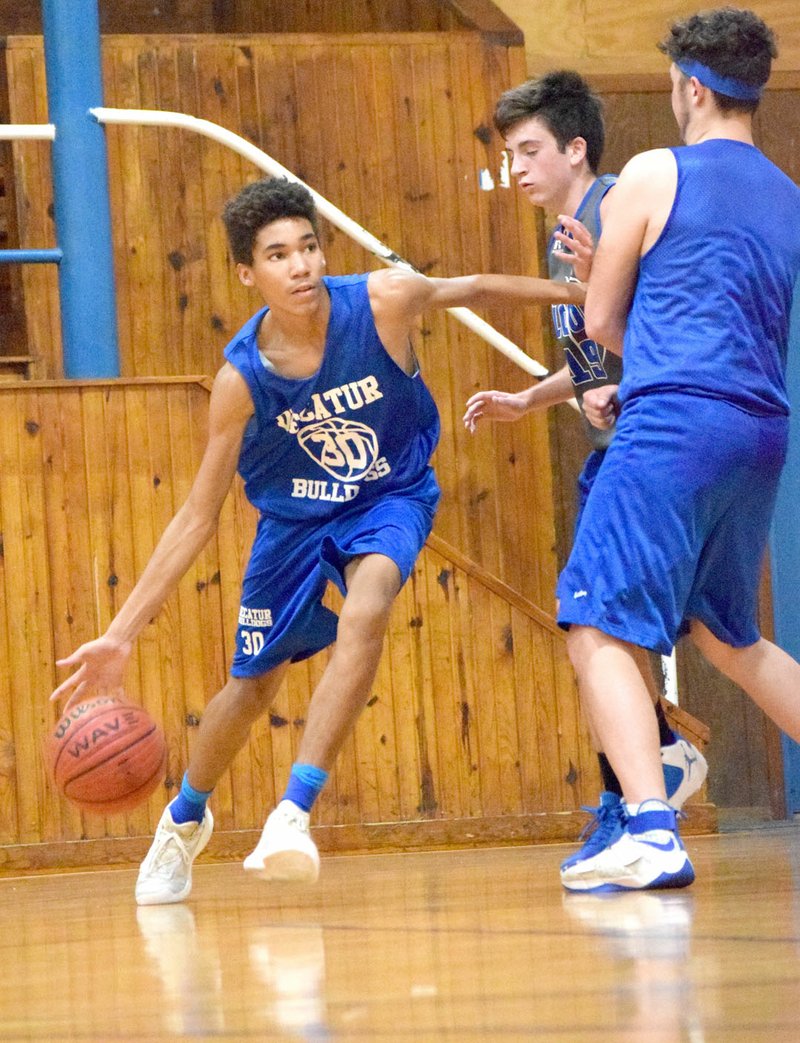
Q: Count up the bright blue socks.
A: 2